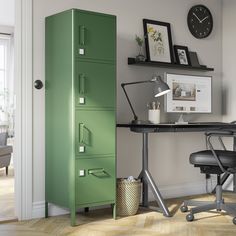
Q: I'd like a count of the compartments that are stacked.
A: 4